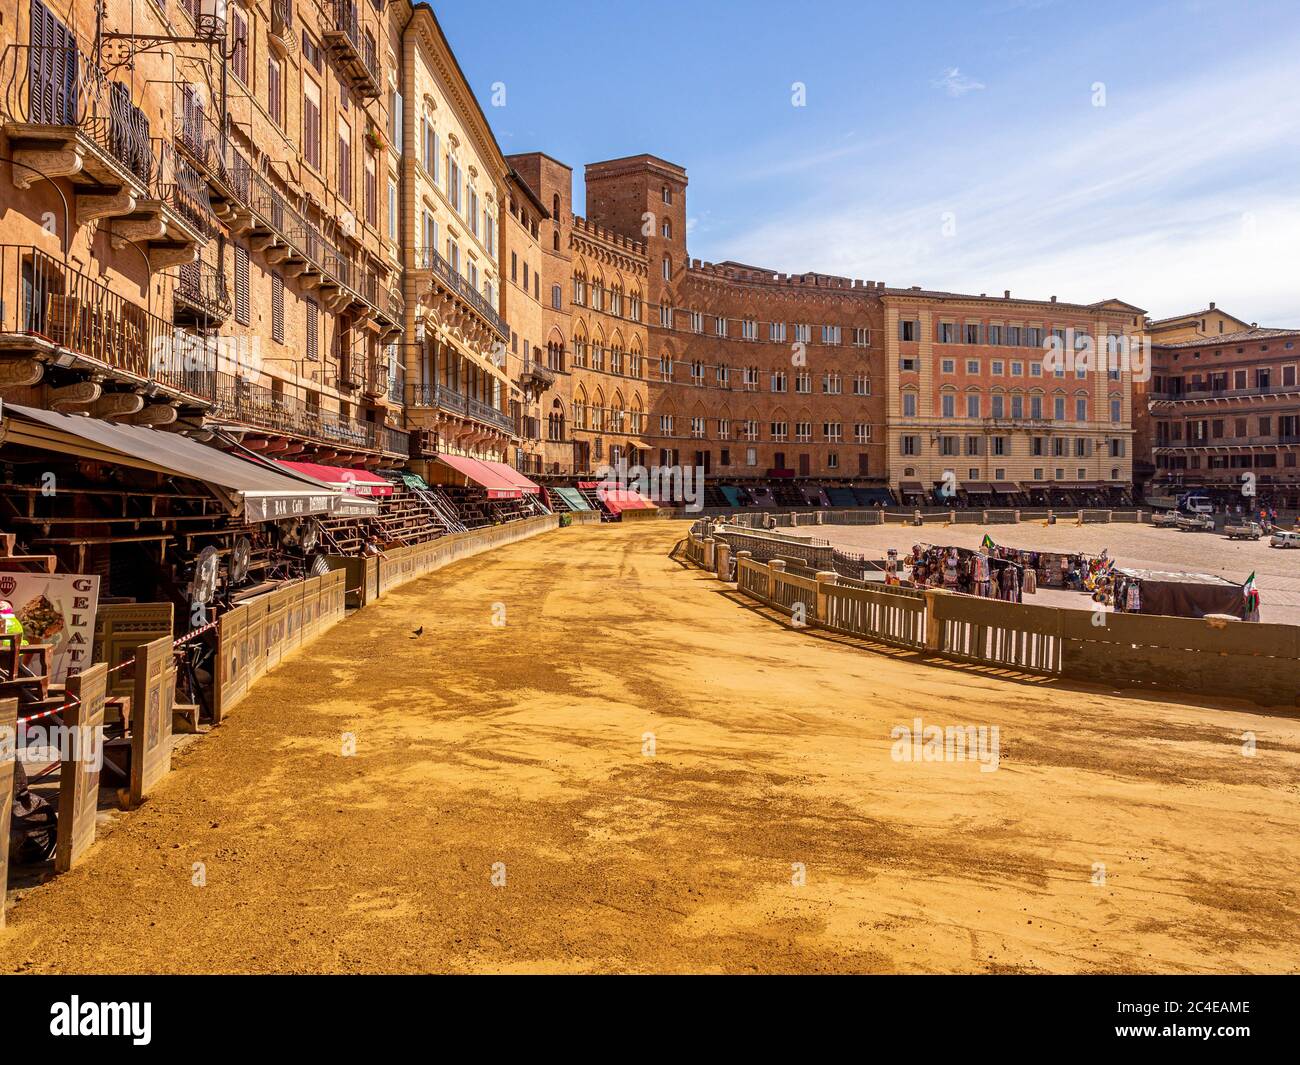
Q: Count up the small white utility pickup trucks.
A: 3